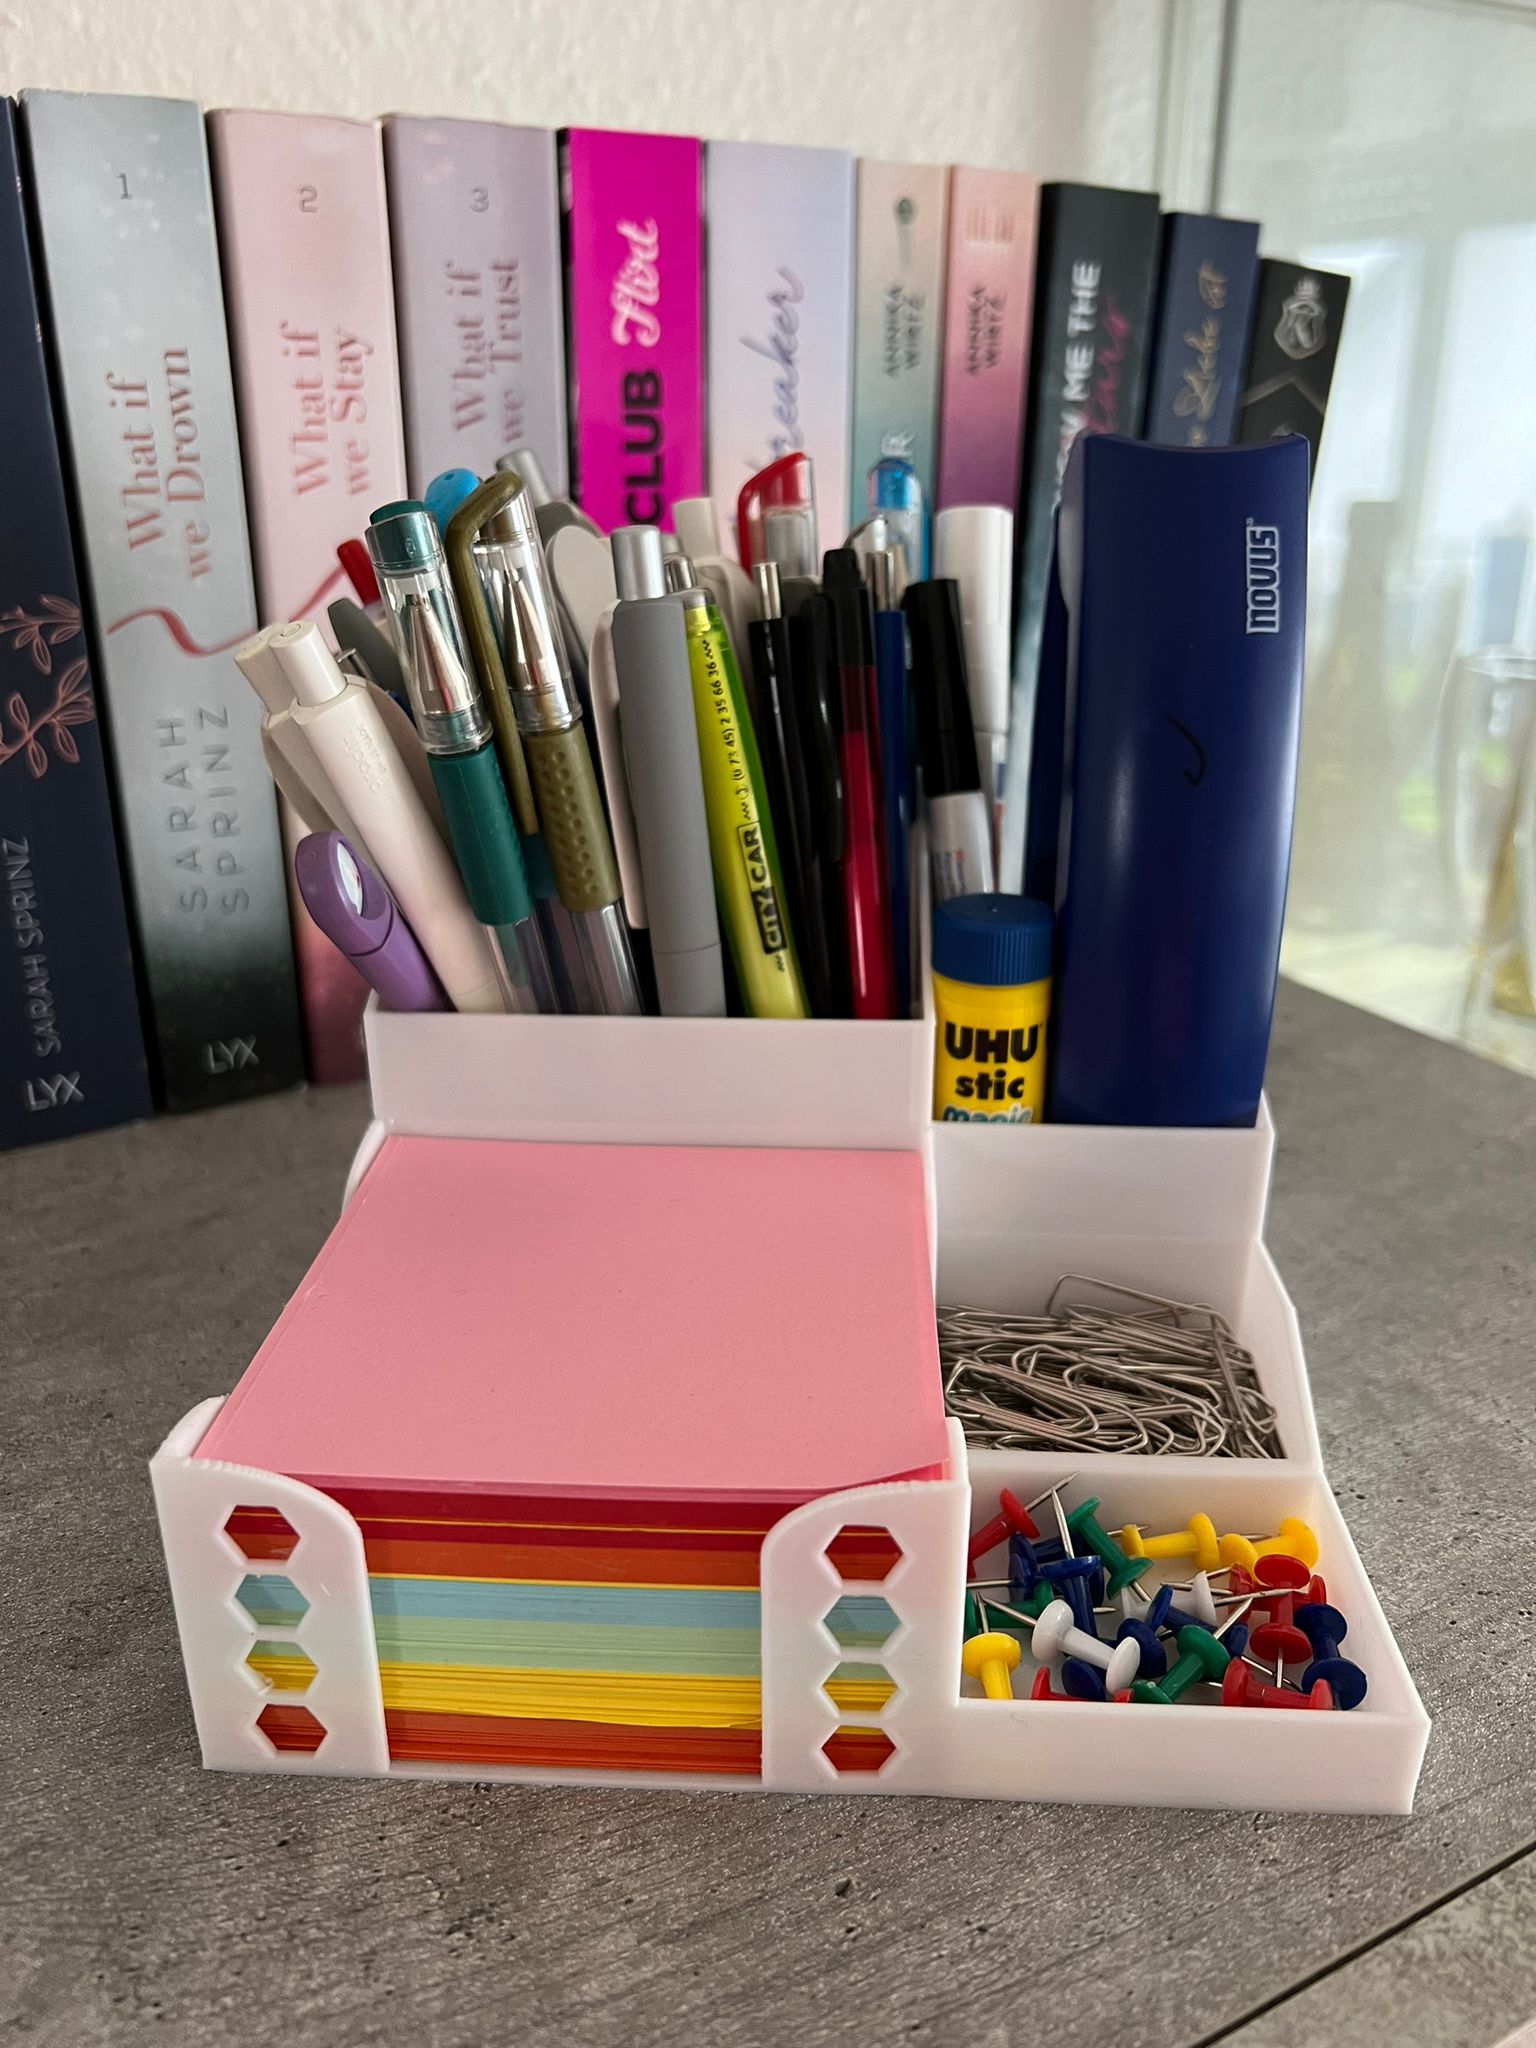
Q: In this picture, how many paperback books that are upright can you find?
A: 11